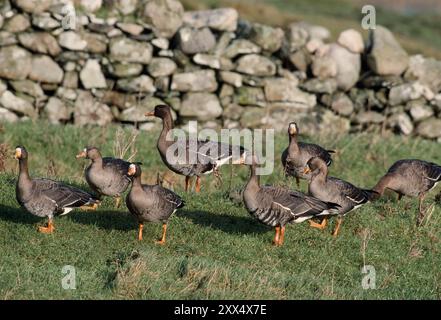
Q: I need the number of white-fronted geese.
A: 8